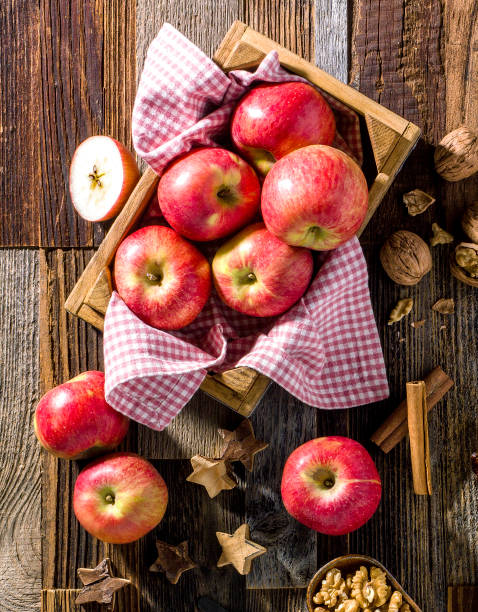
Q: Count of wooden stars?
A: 5